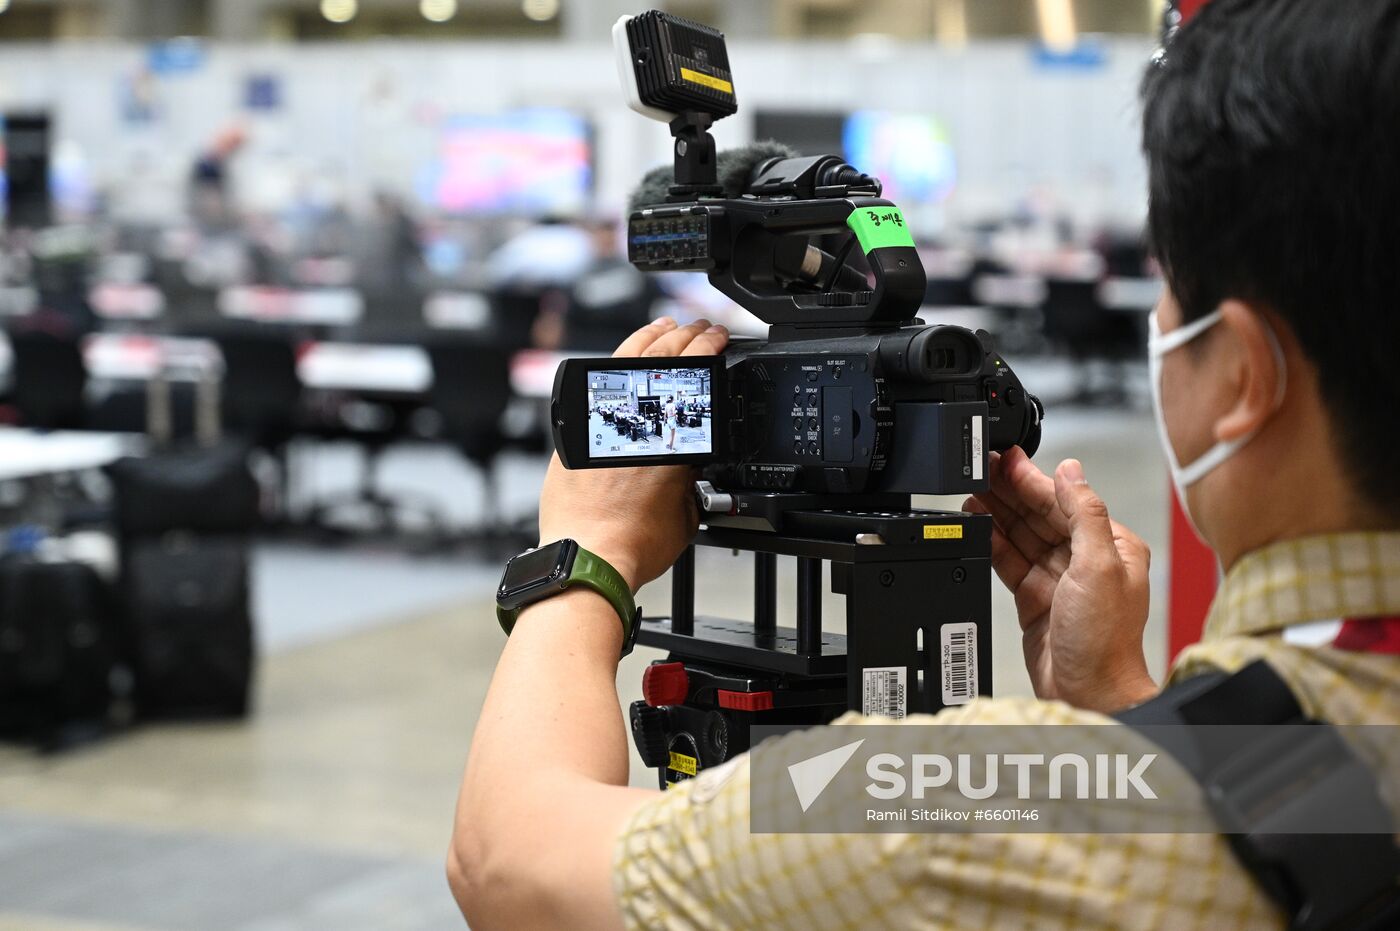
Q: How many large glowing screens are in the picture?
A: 2